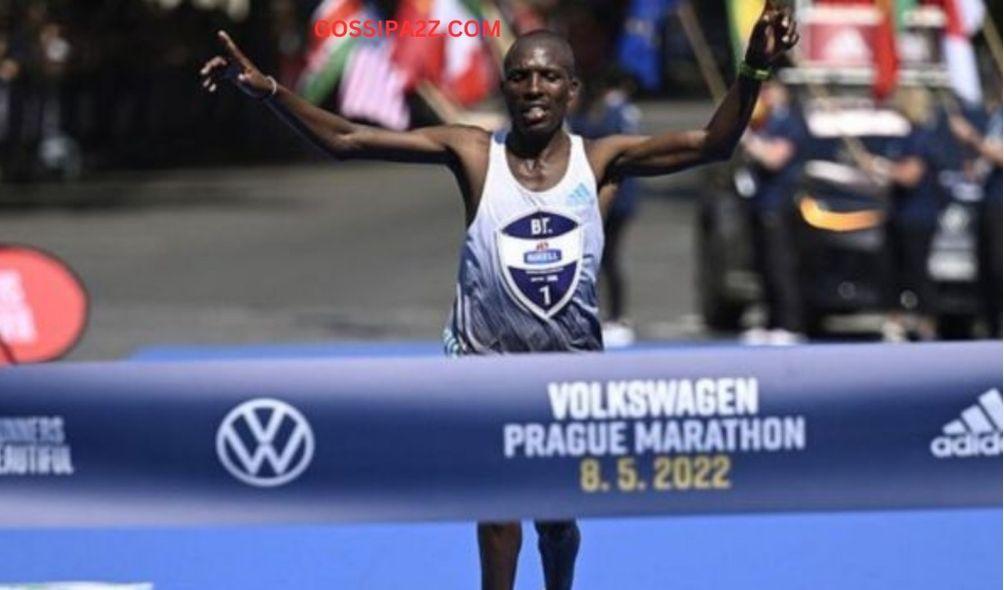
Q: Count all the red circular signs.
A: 1